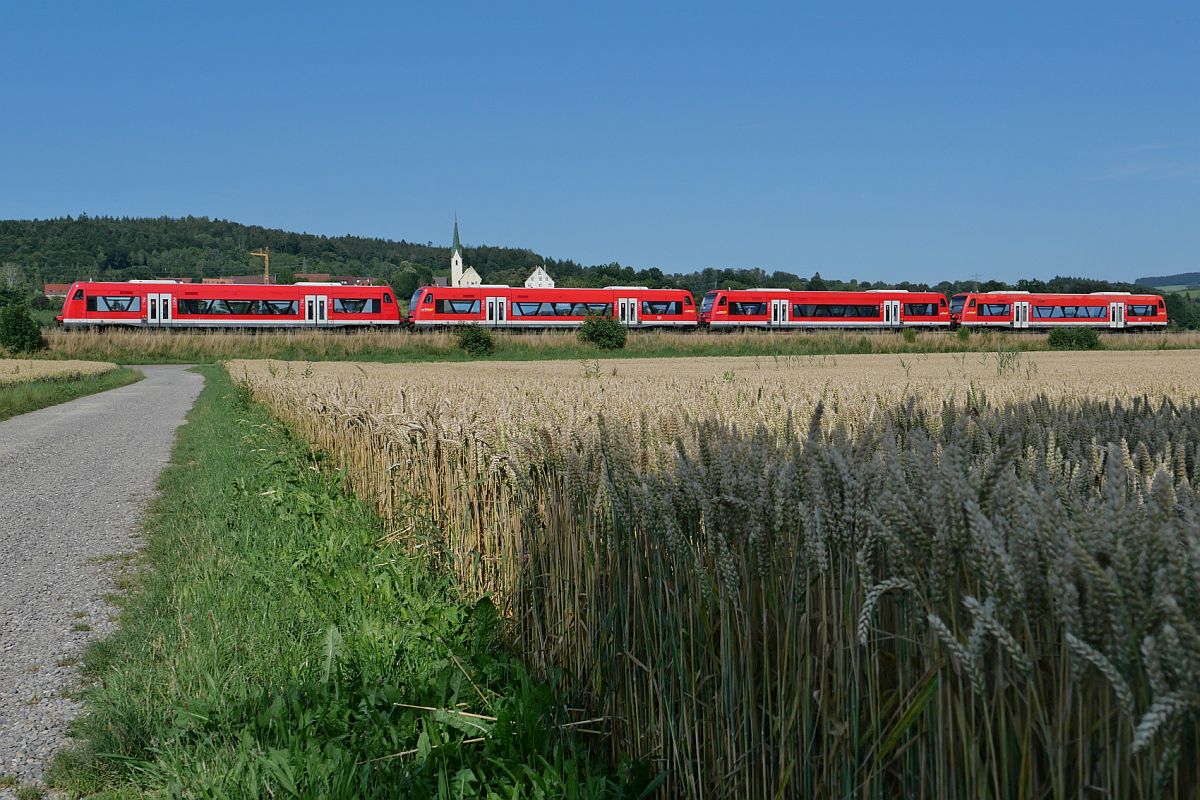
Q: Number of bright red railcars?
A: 4